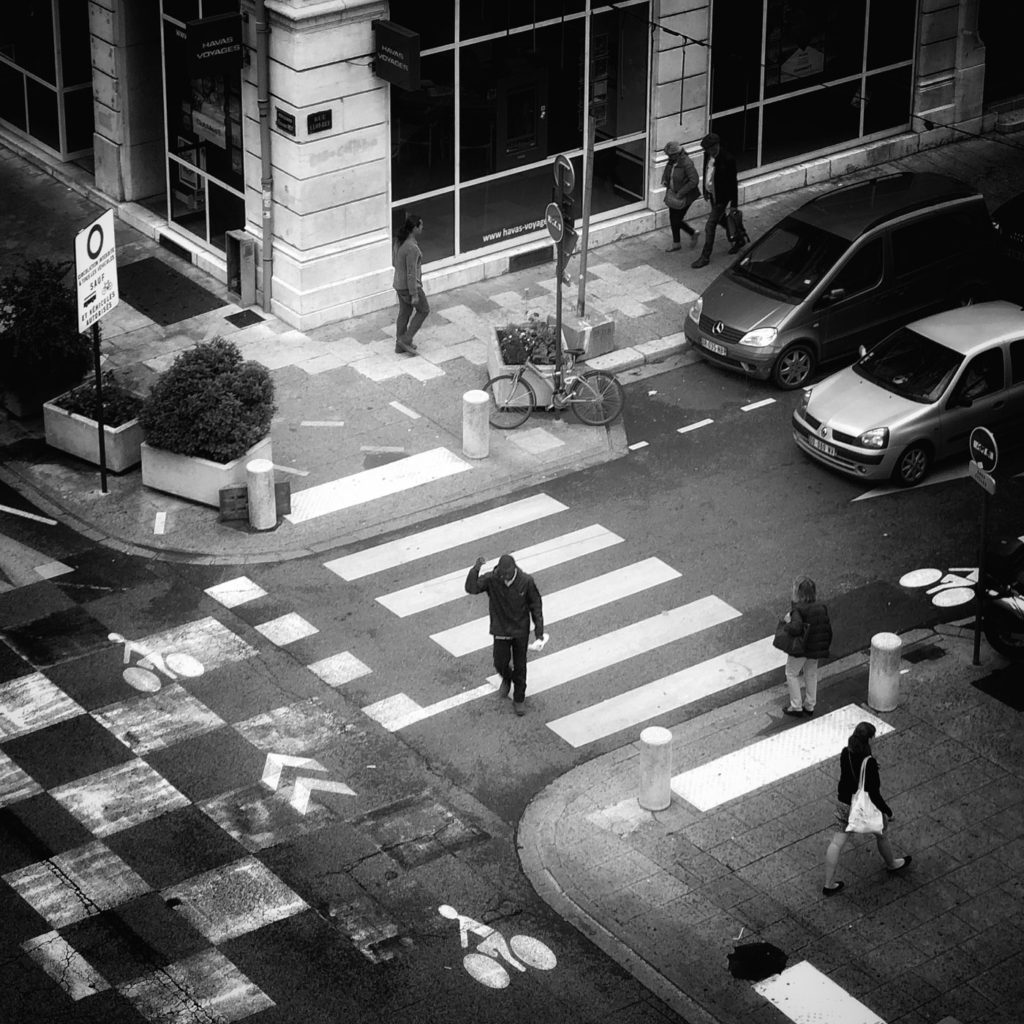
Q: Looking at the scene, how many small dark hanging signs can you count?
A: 2